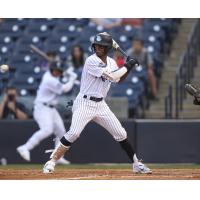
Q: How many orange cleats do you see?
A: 0